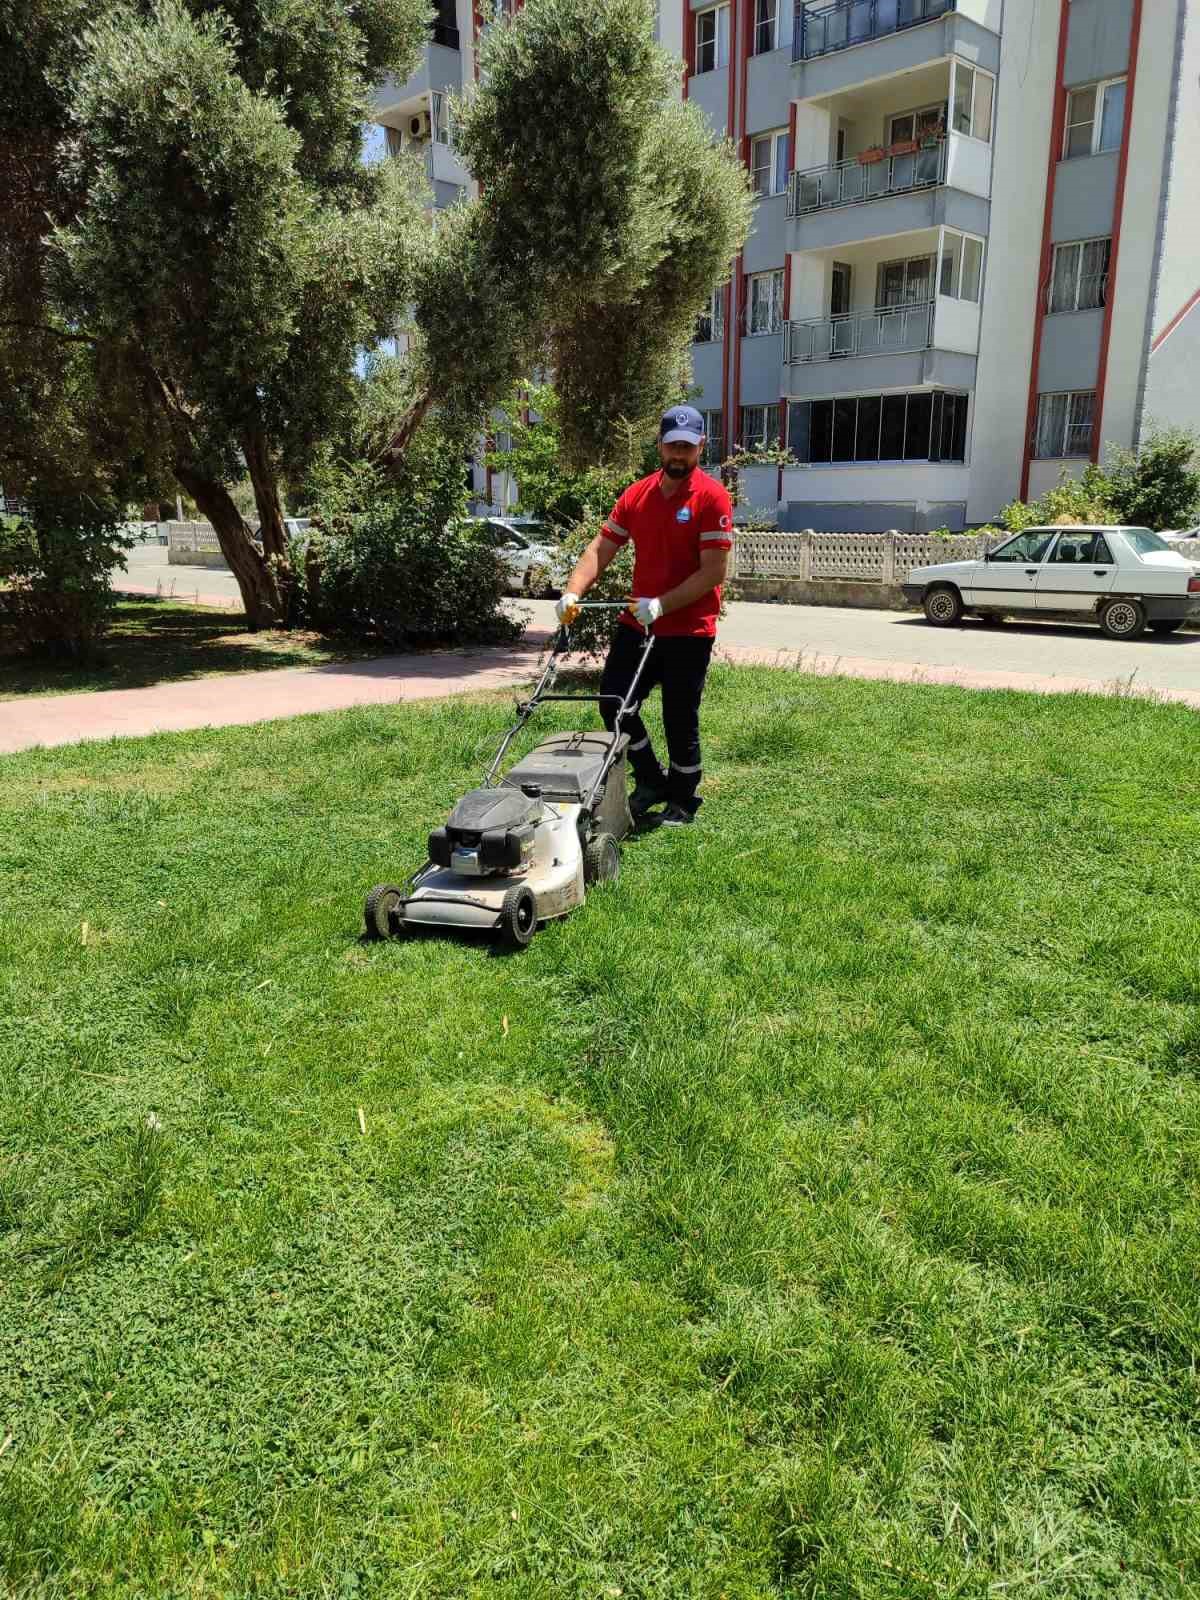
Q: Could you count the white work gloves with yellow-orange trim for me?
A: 2